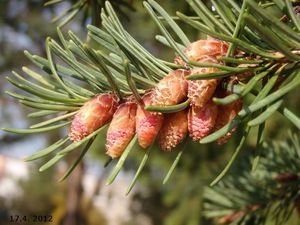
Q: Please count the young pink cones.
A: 9